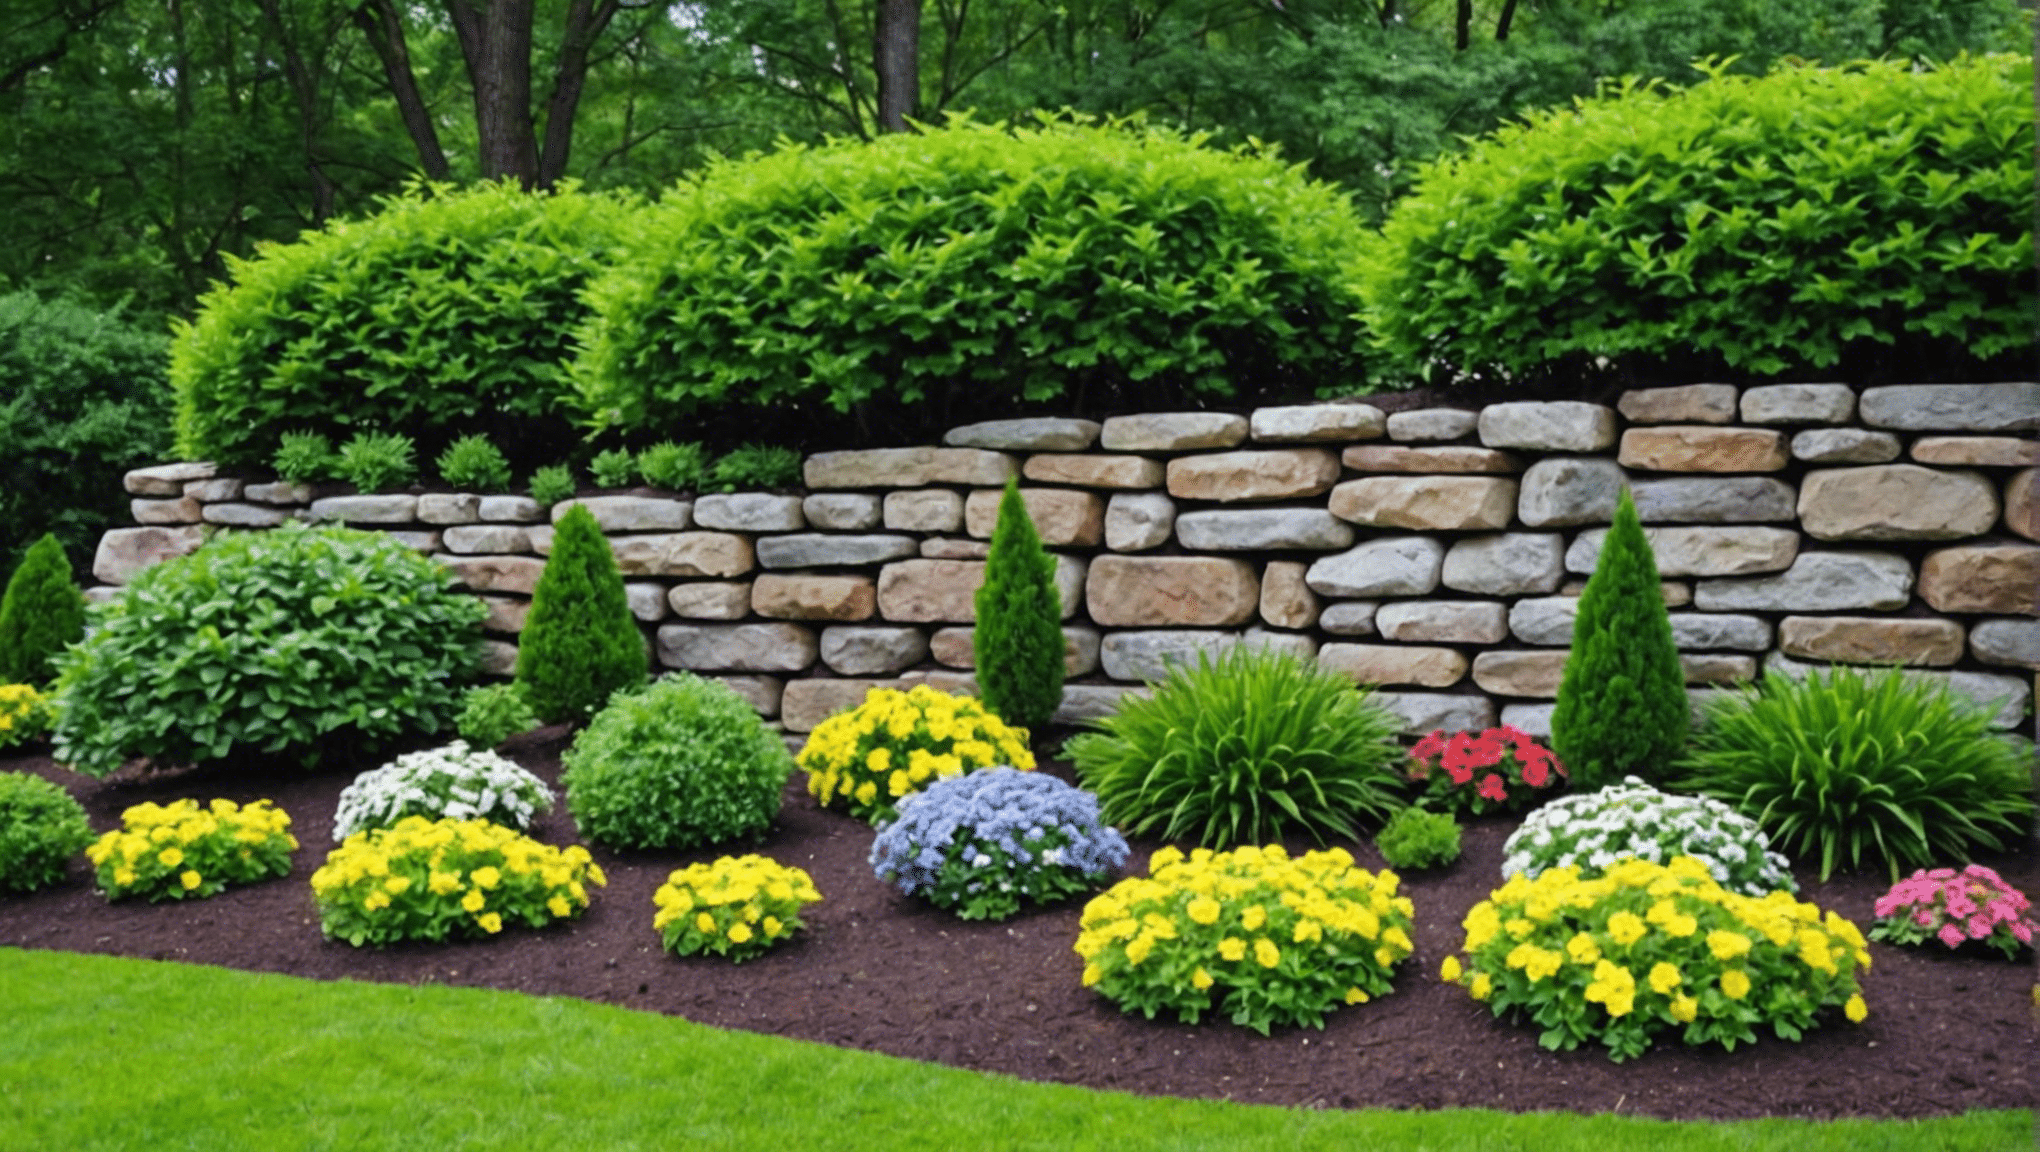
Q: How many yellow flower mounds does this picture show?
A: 7